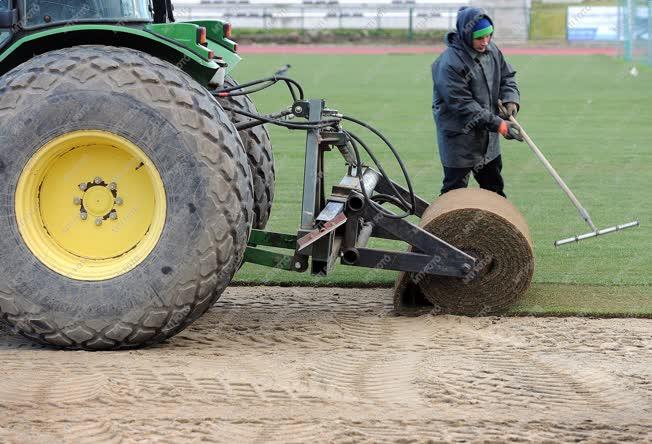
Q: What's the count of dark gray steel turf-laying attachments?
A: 1